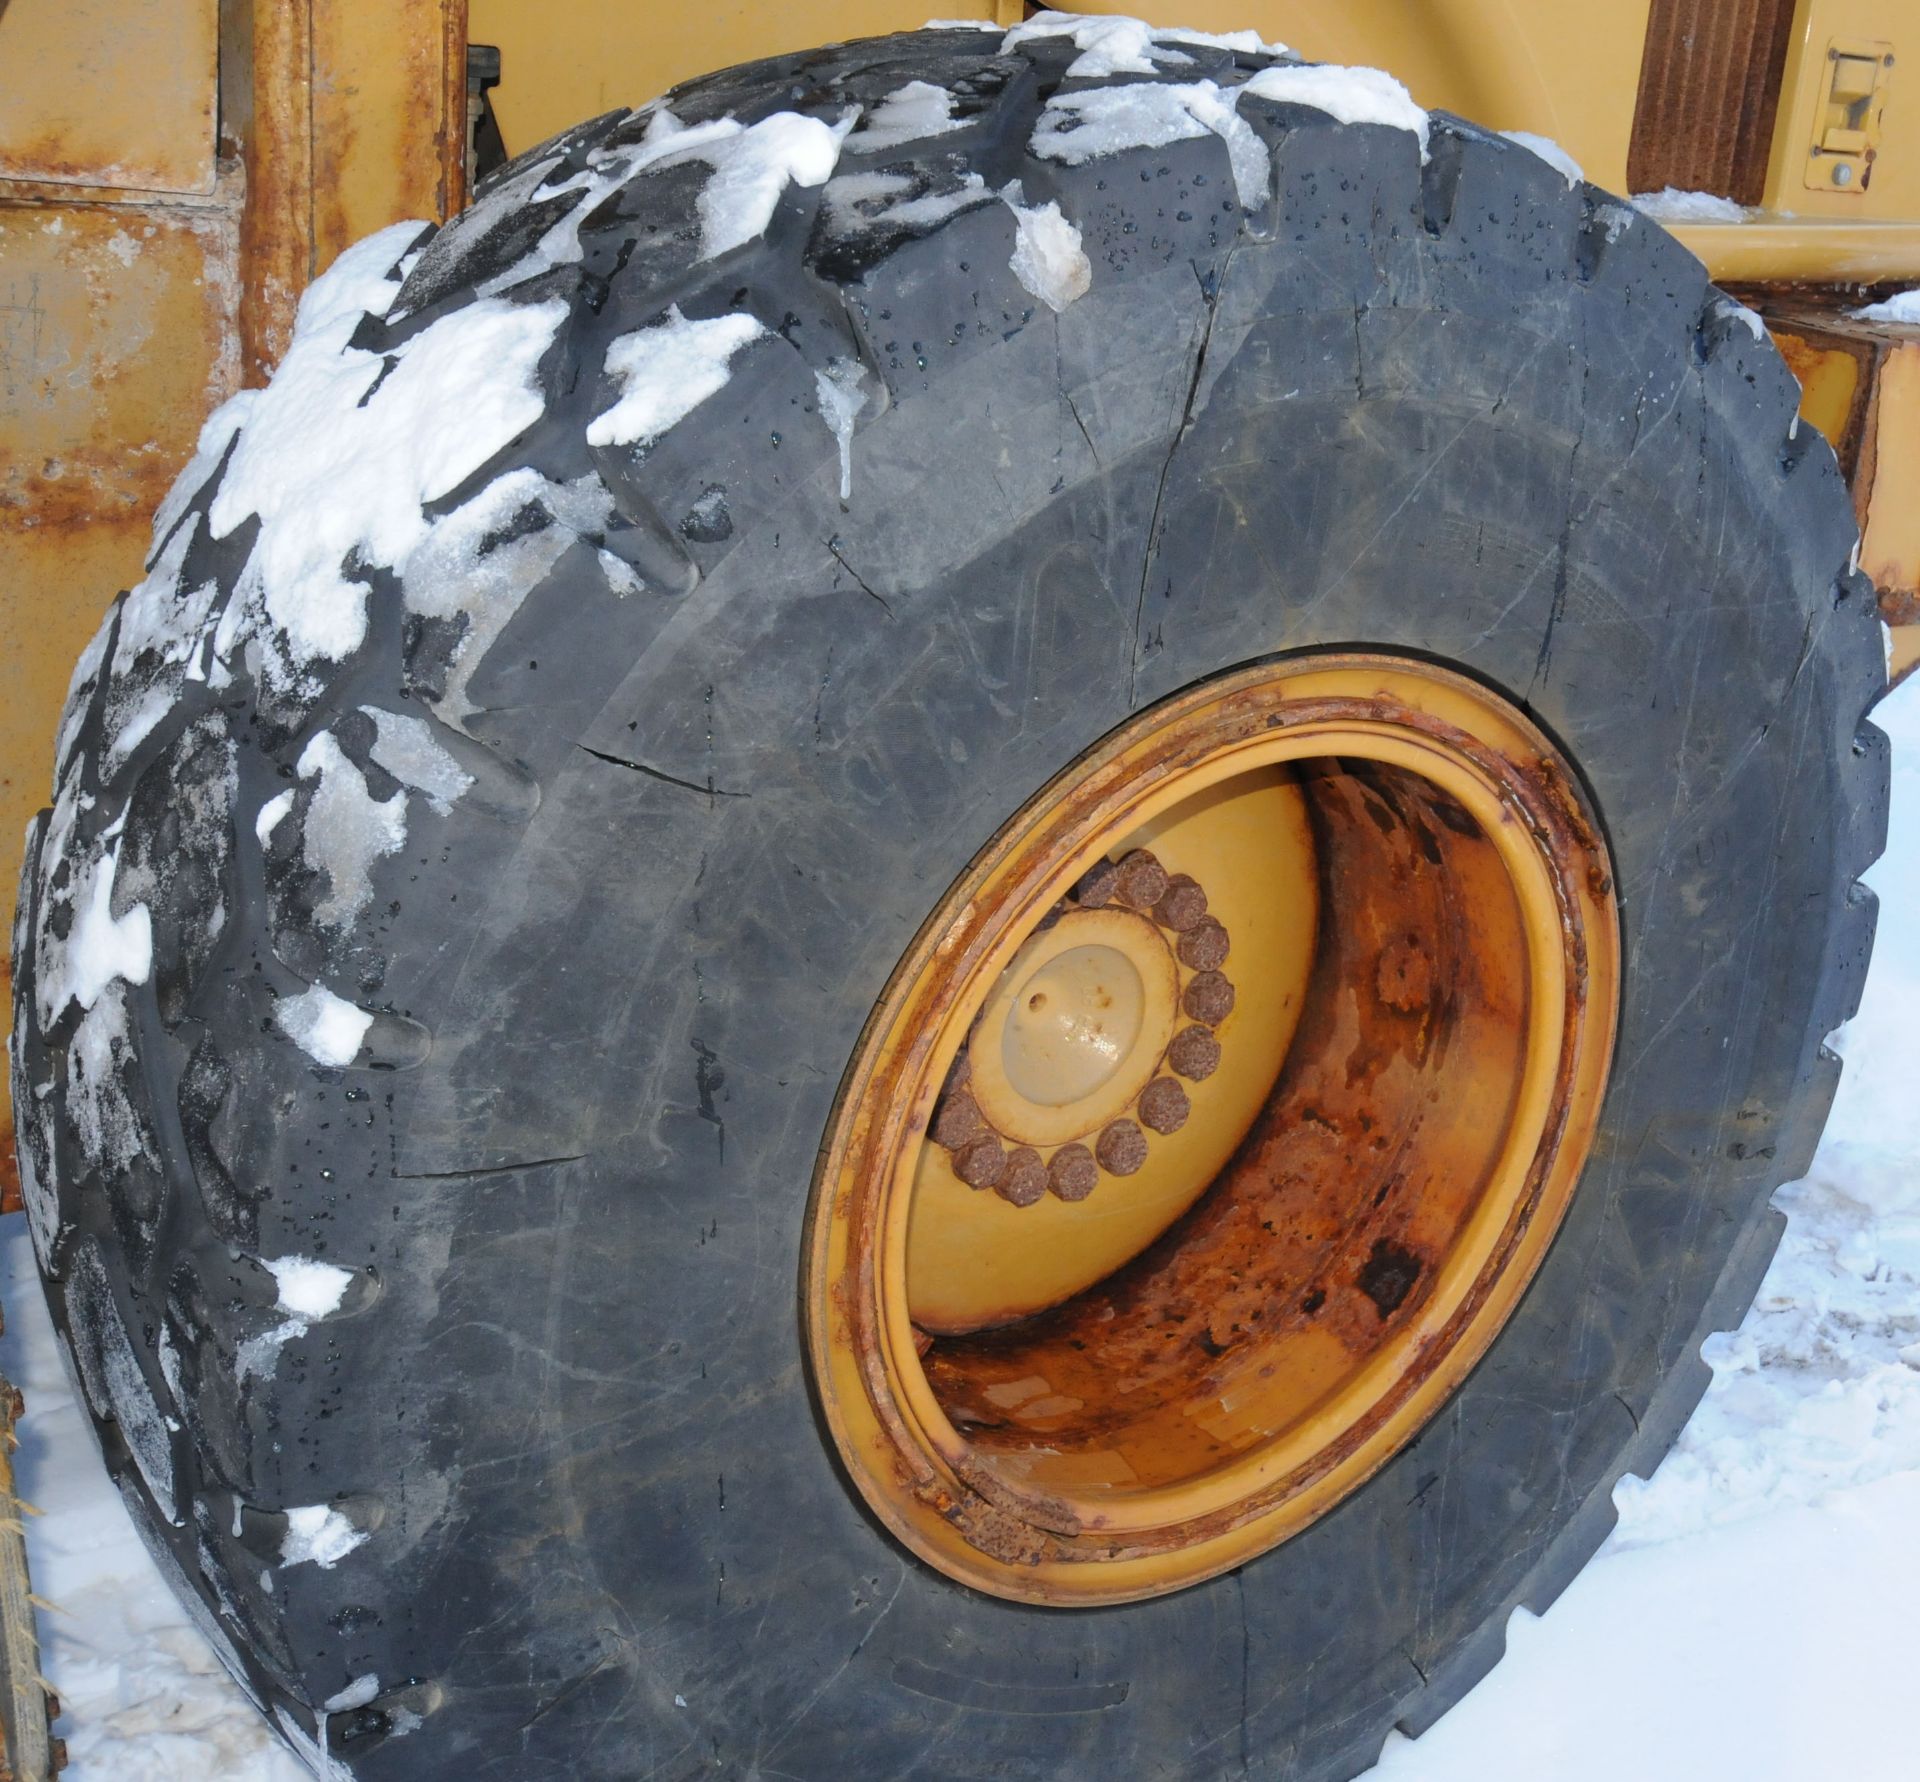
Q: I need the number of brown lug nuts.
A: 14